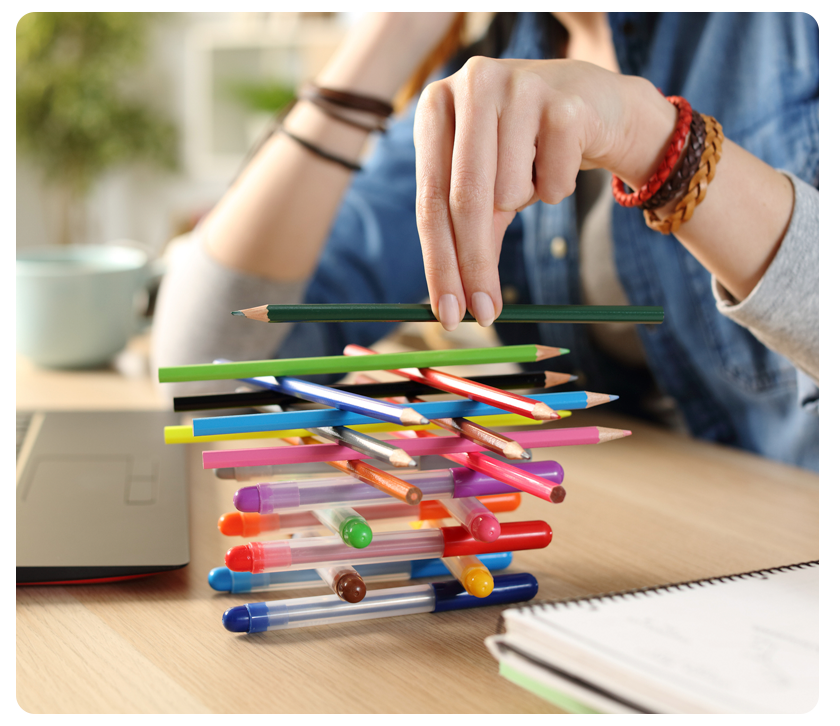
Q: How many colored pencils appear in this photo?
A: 12